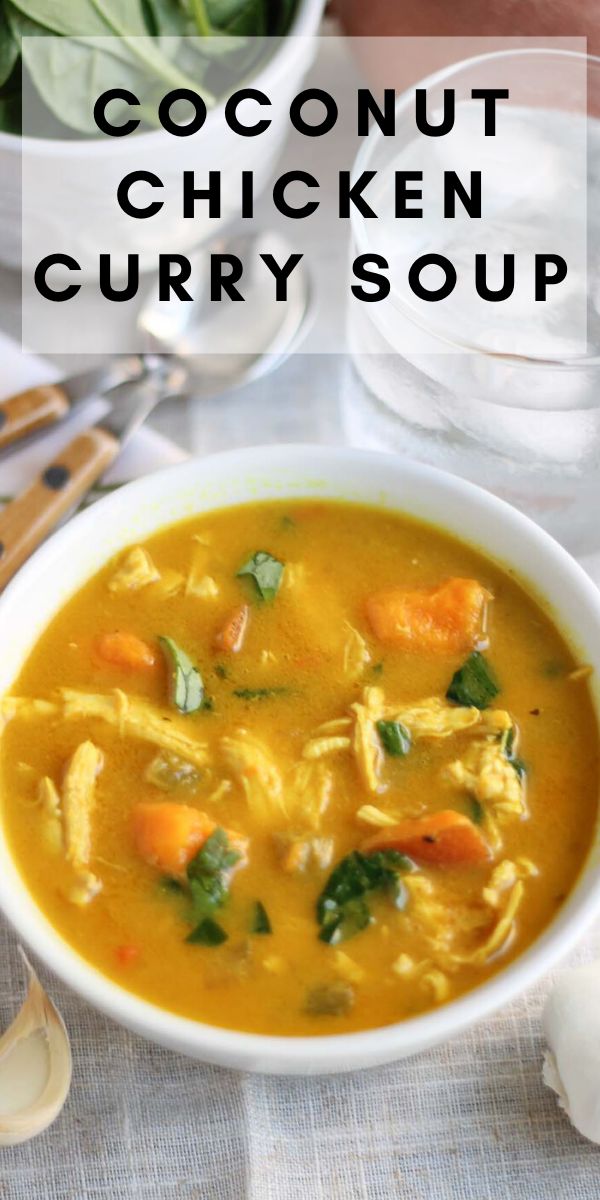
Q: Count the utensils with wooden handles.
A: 2